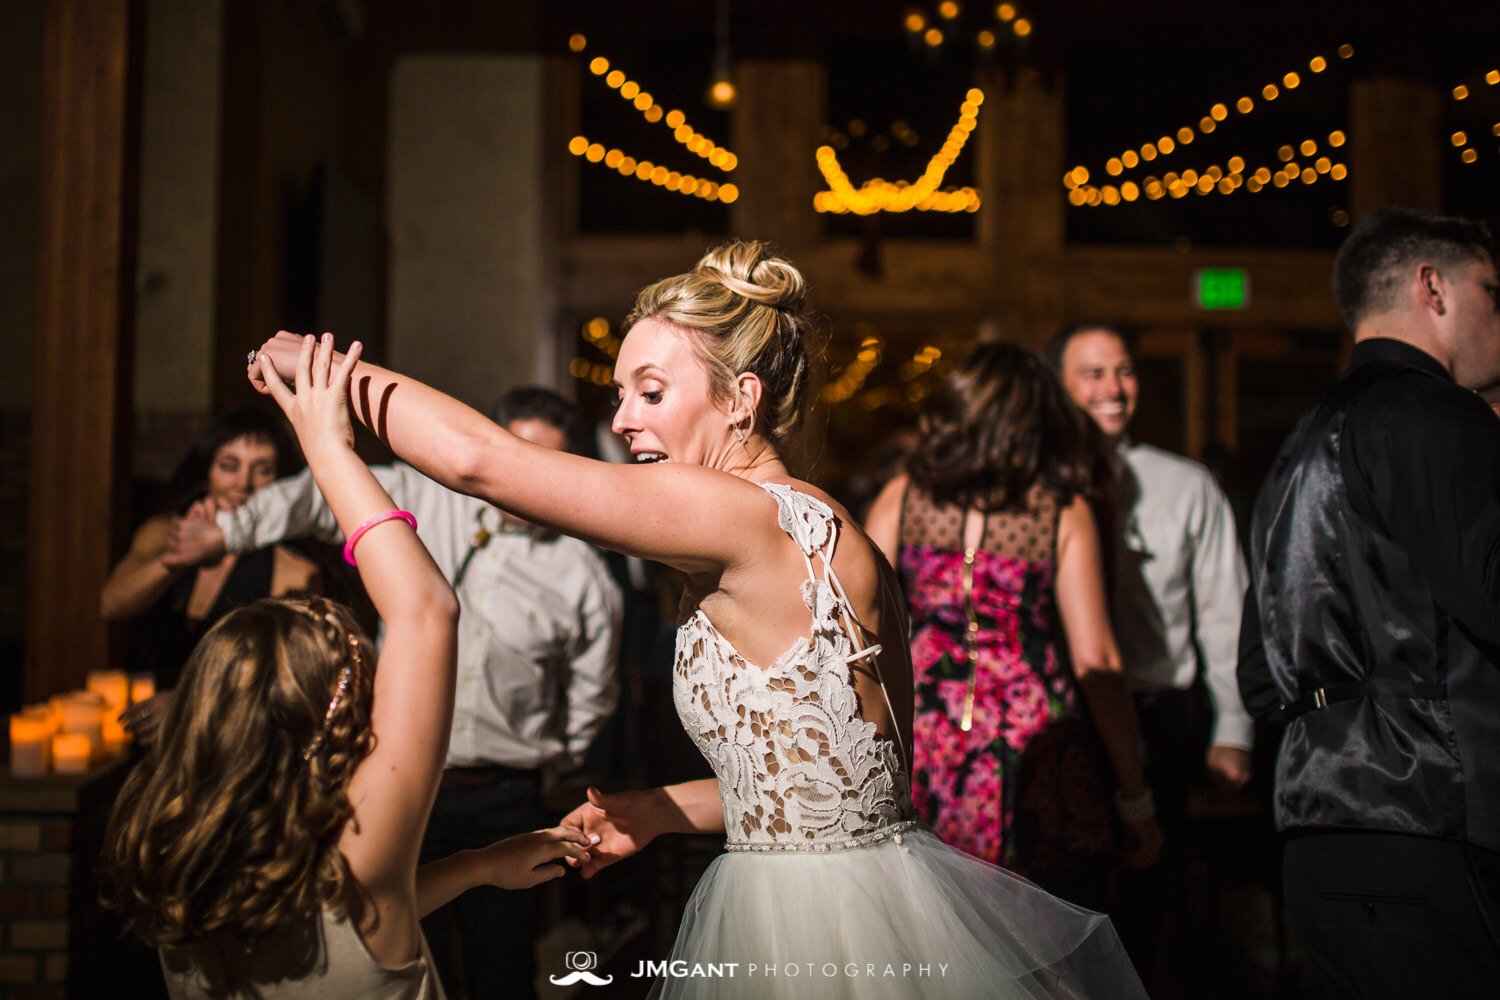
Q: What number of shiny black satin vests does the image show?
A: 1